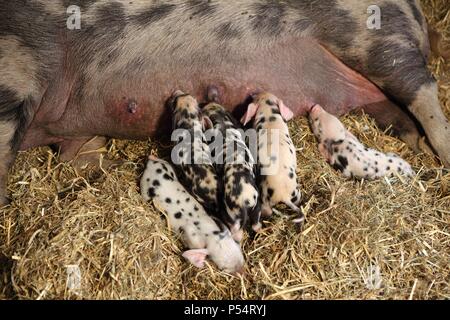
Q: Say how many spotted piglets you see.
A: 5